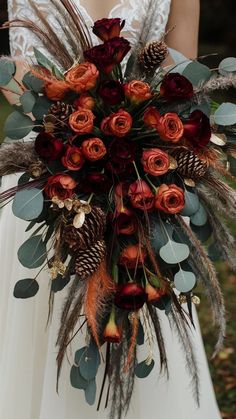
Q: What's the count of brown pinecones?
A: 5